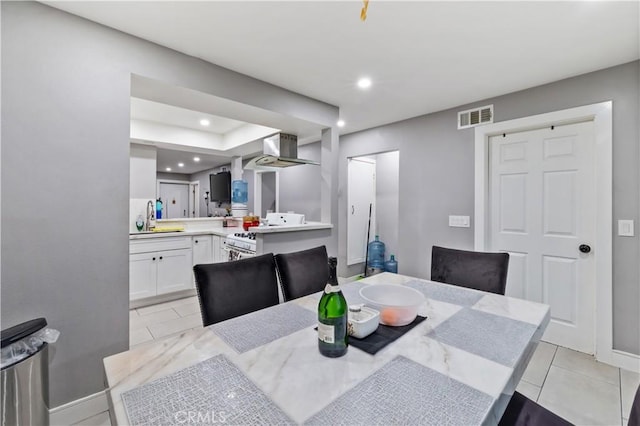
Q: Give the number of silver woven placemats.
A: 6